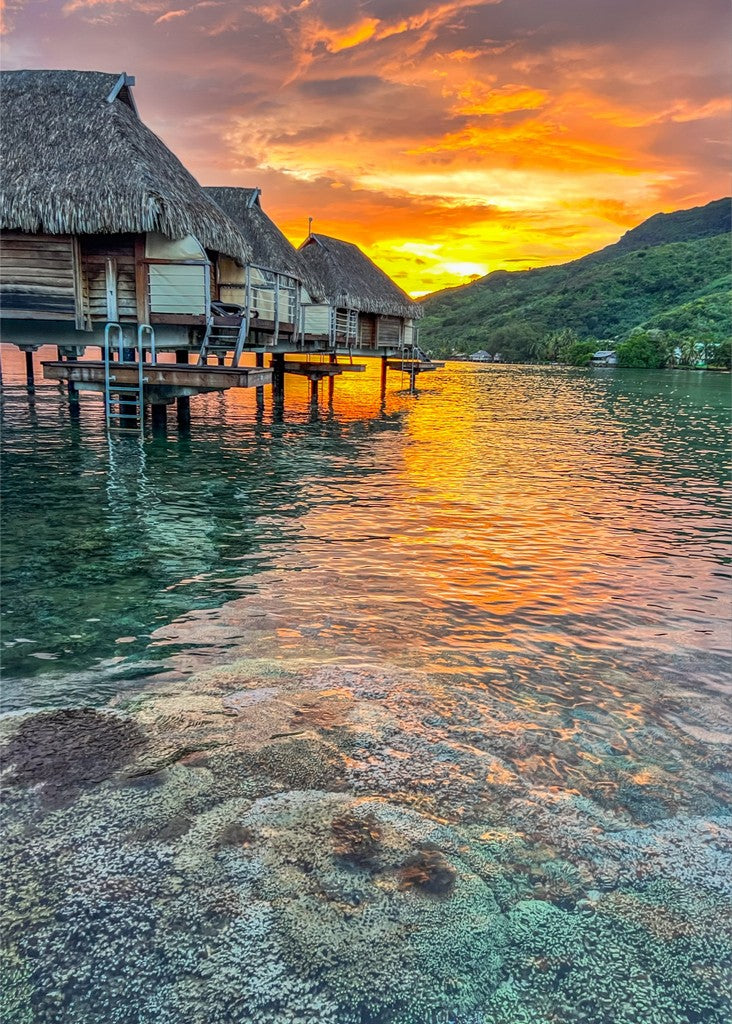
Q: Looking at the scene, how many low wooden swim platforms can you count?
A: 3